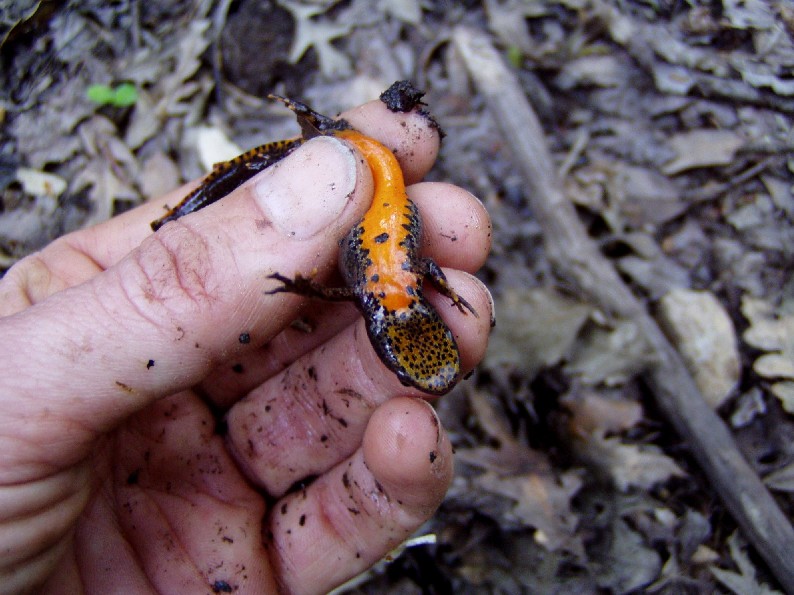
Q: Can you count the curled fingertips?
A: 4